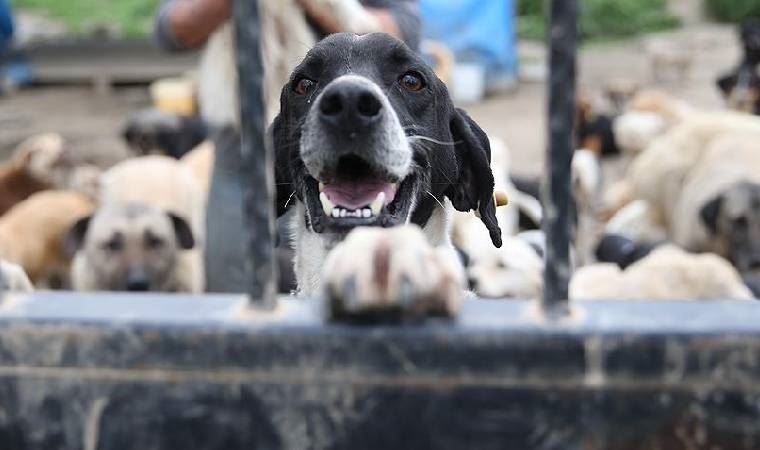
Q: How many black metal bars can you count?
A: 2